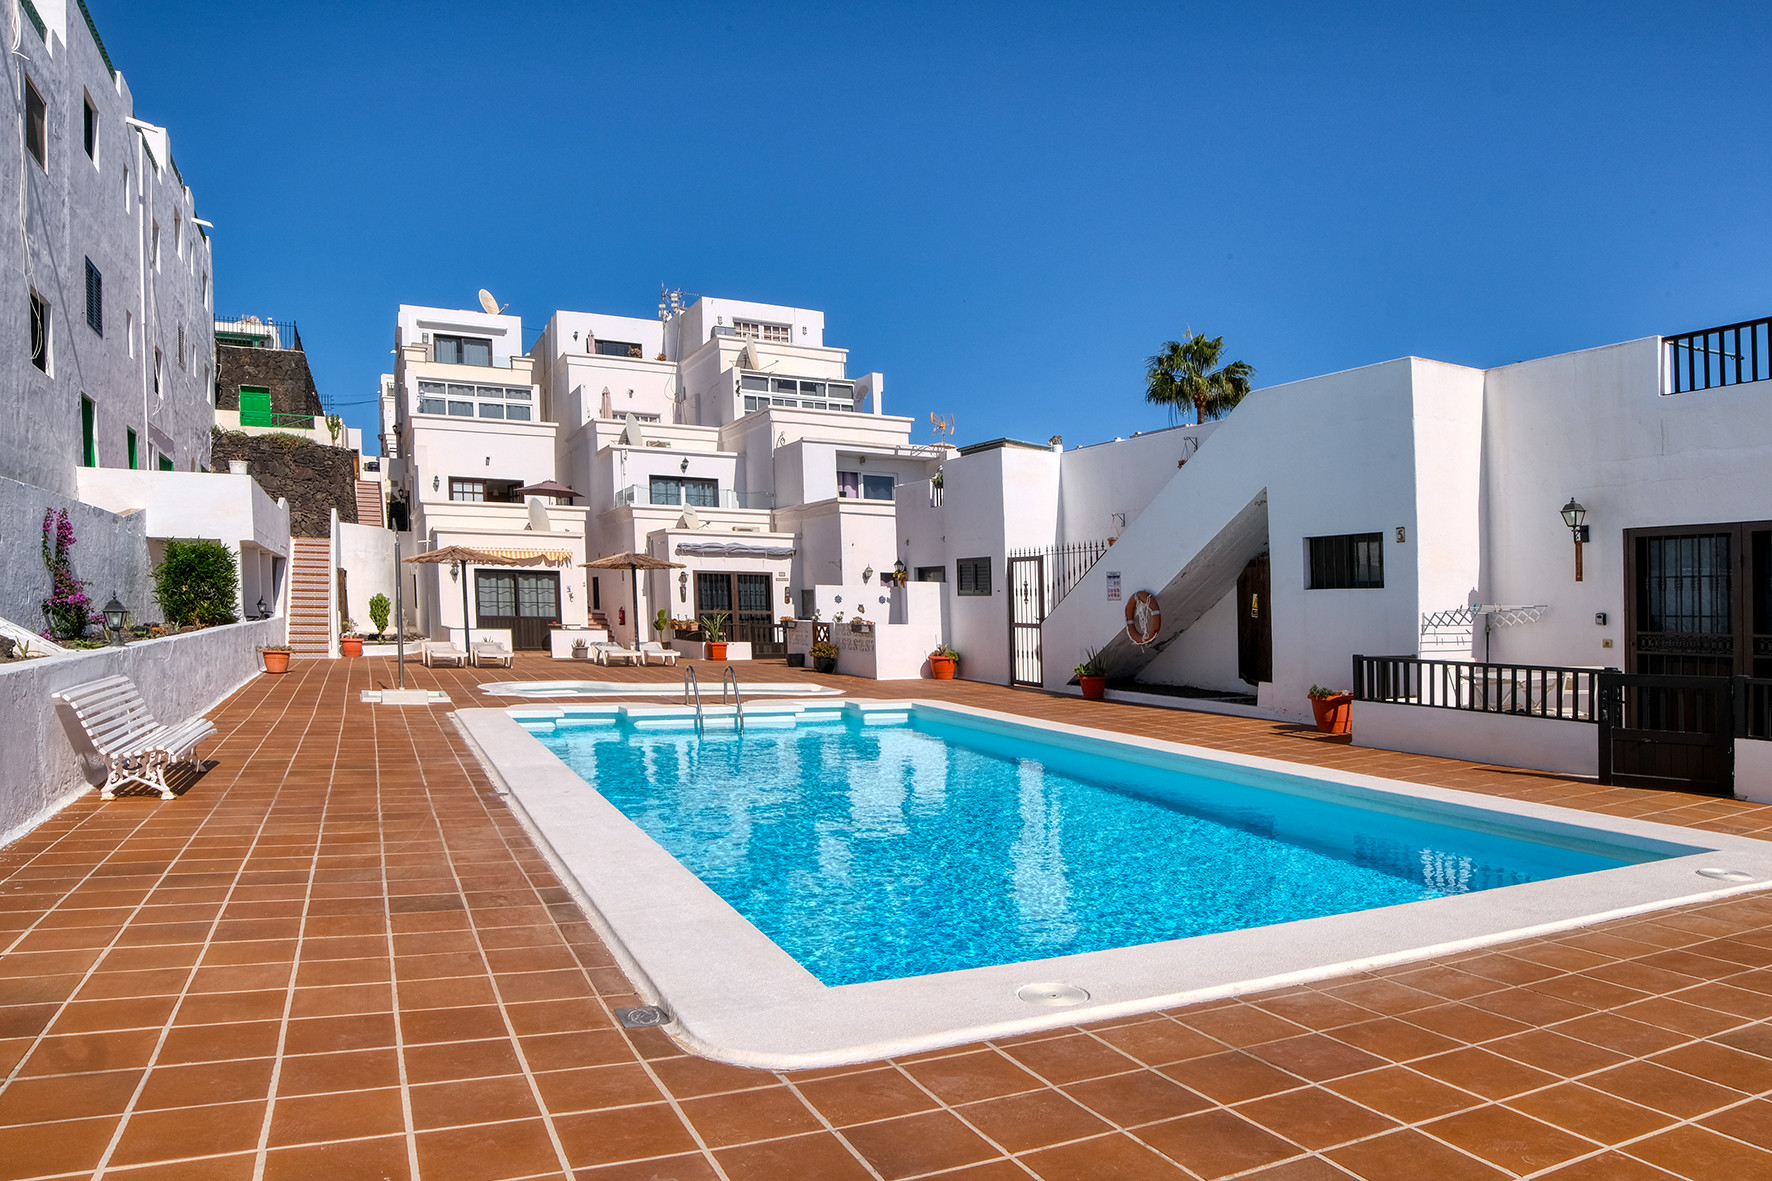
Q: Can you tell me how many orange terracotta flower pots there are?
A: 6